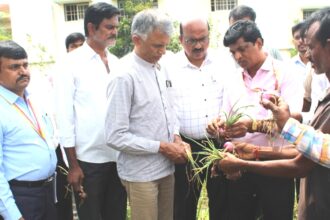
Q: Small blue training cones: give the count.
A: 0